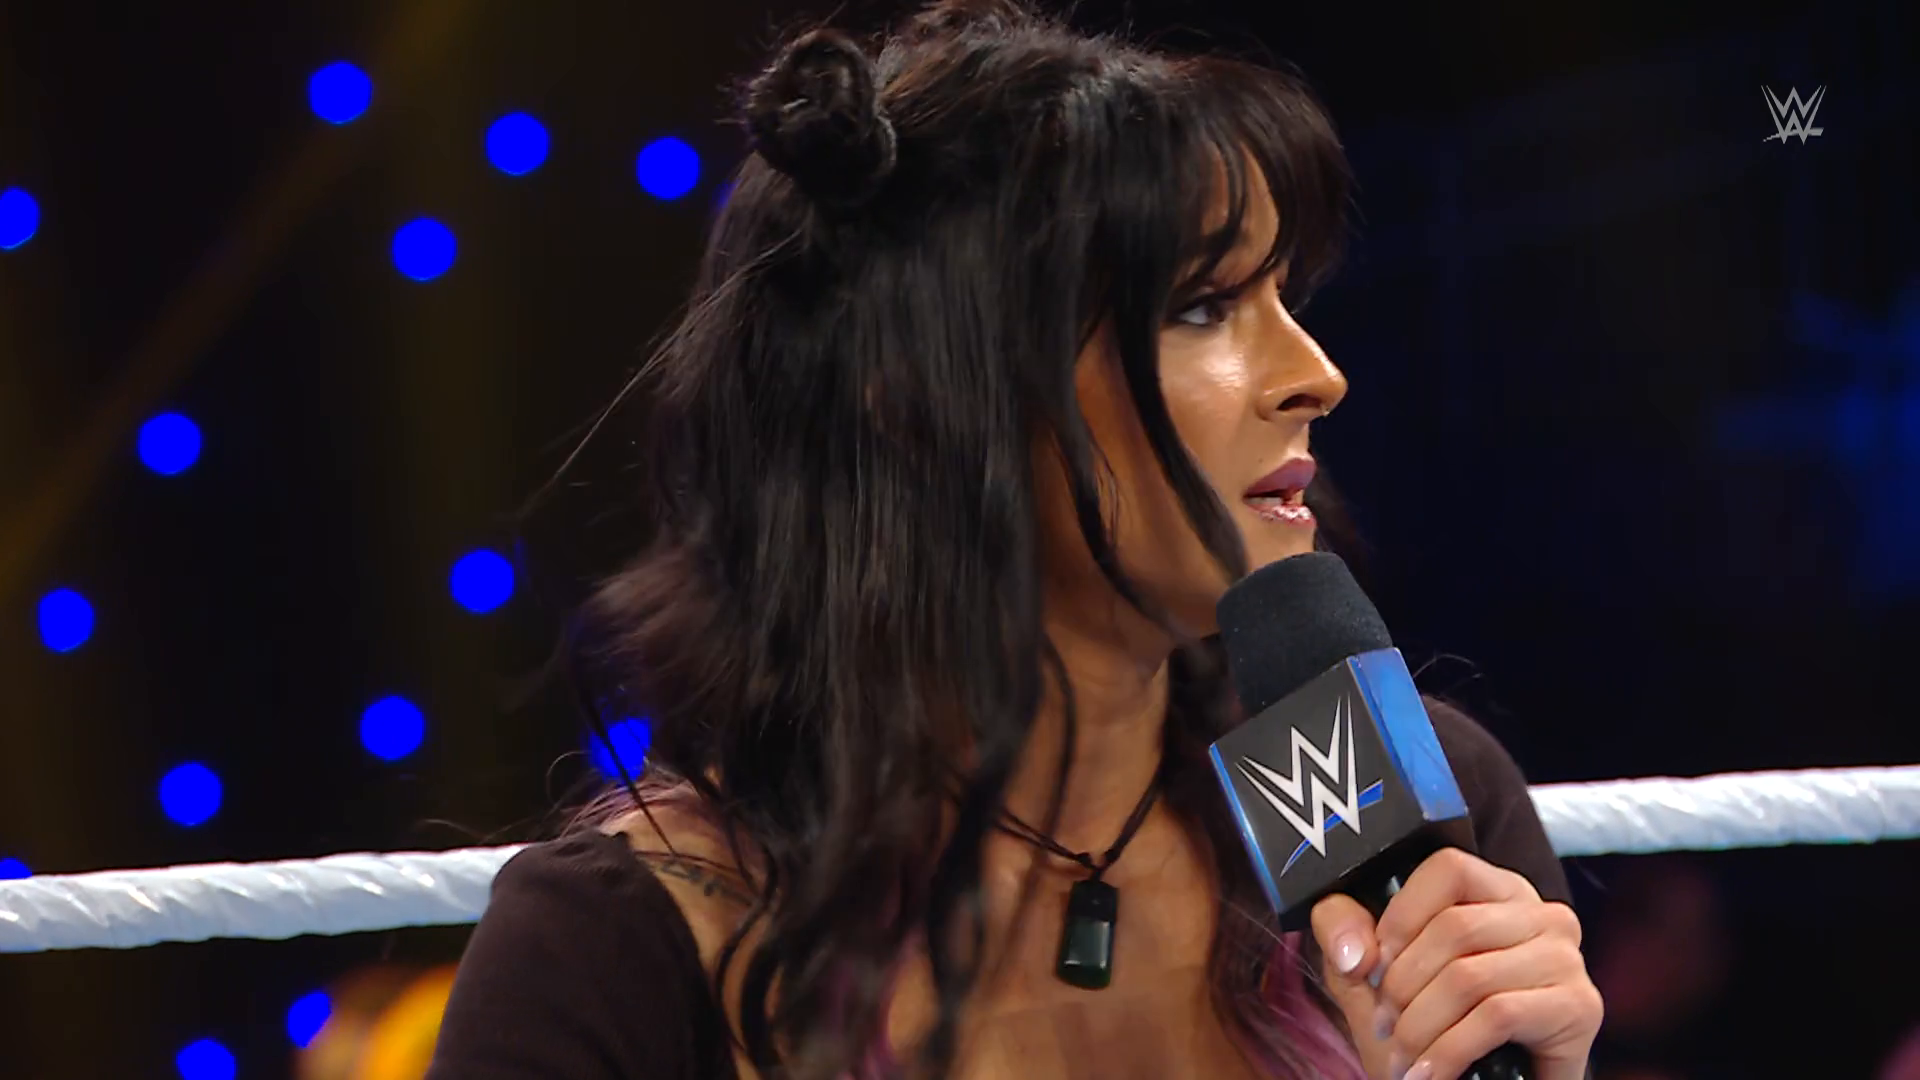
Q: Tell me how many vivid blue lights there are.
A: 14